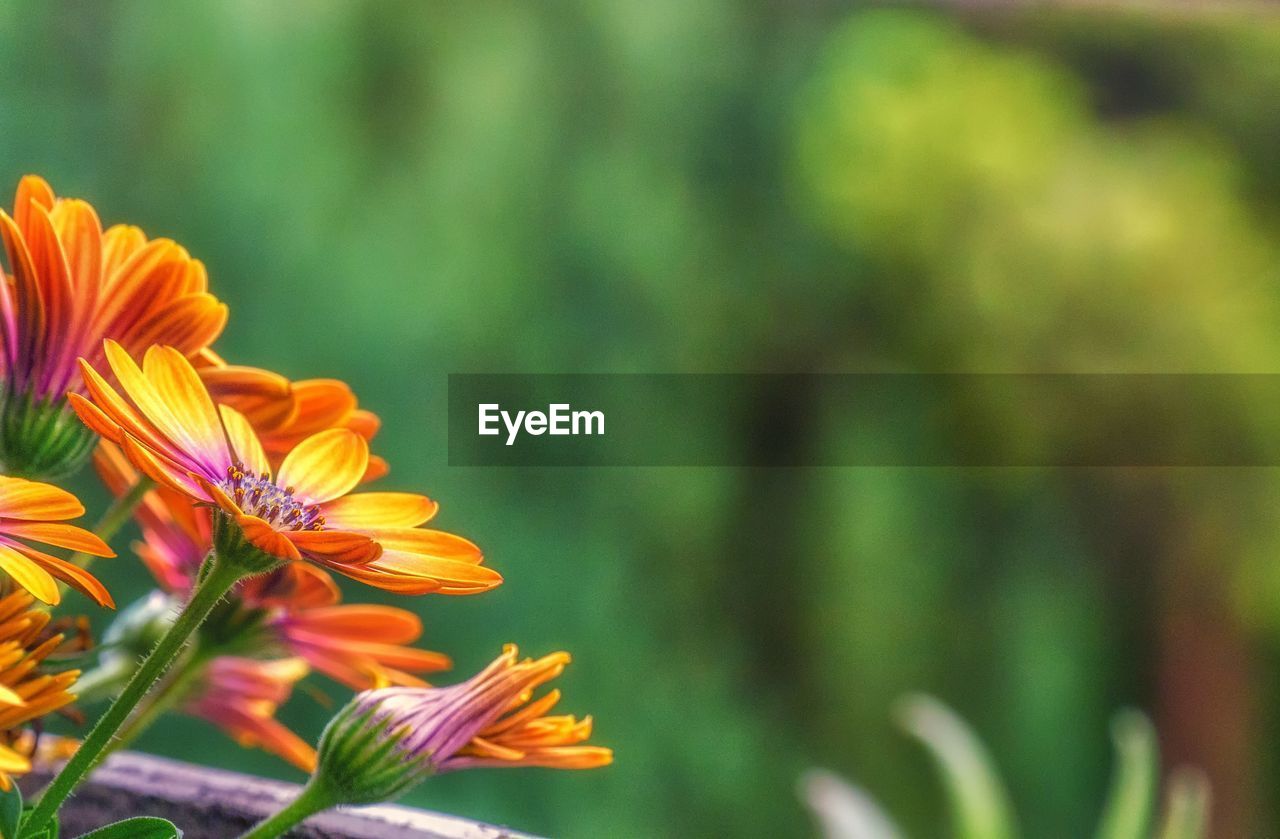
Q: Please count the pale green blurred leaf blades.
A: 4